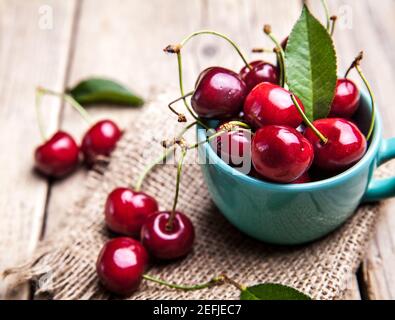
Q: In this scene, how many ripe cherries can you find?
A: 12